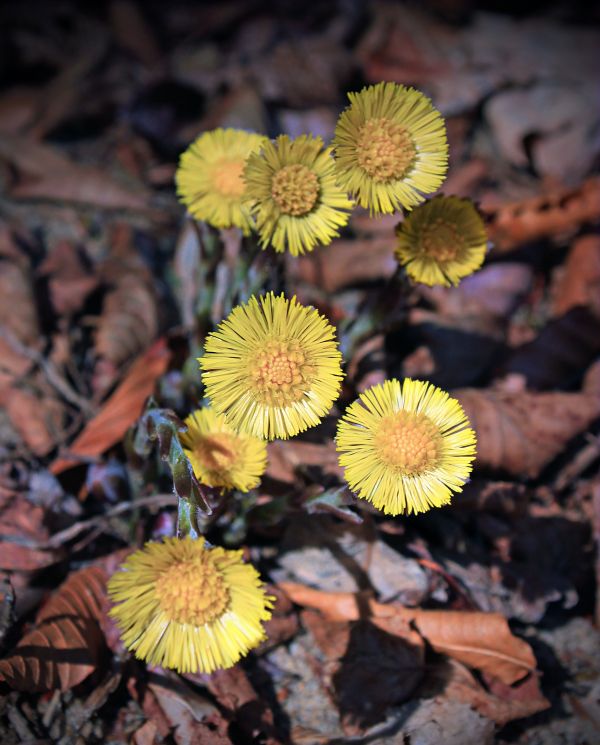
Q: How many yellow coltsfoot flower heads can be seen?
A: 8